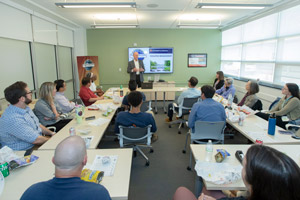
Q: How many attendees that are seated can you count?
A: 15